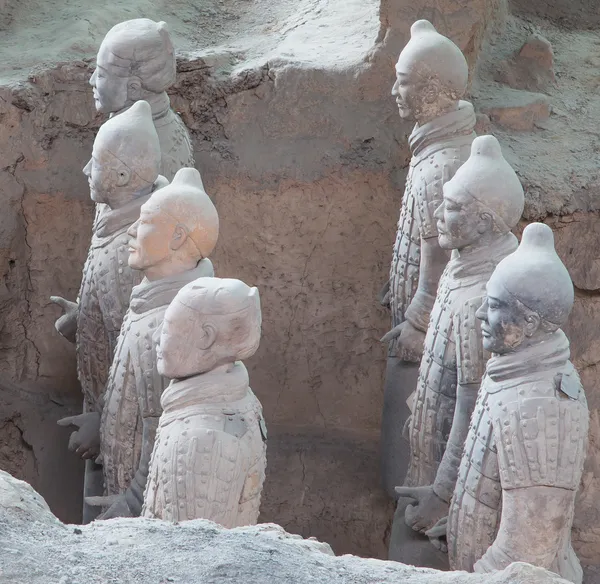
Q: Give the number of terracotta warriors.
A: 7